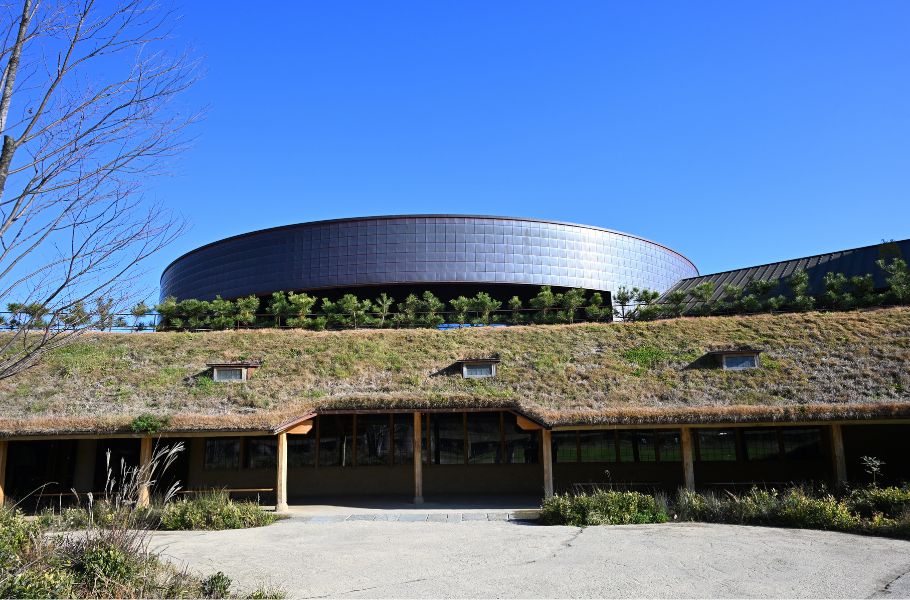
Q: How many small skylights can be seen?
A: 3